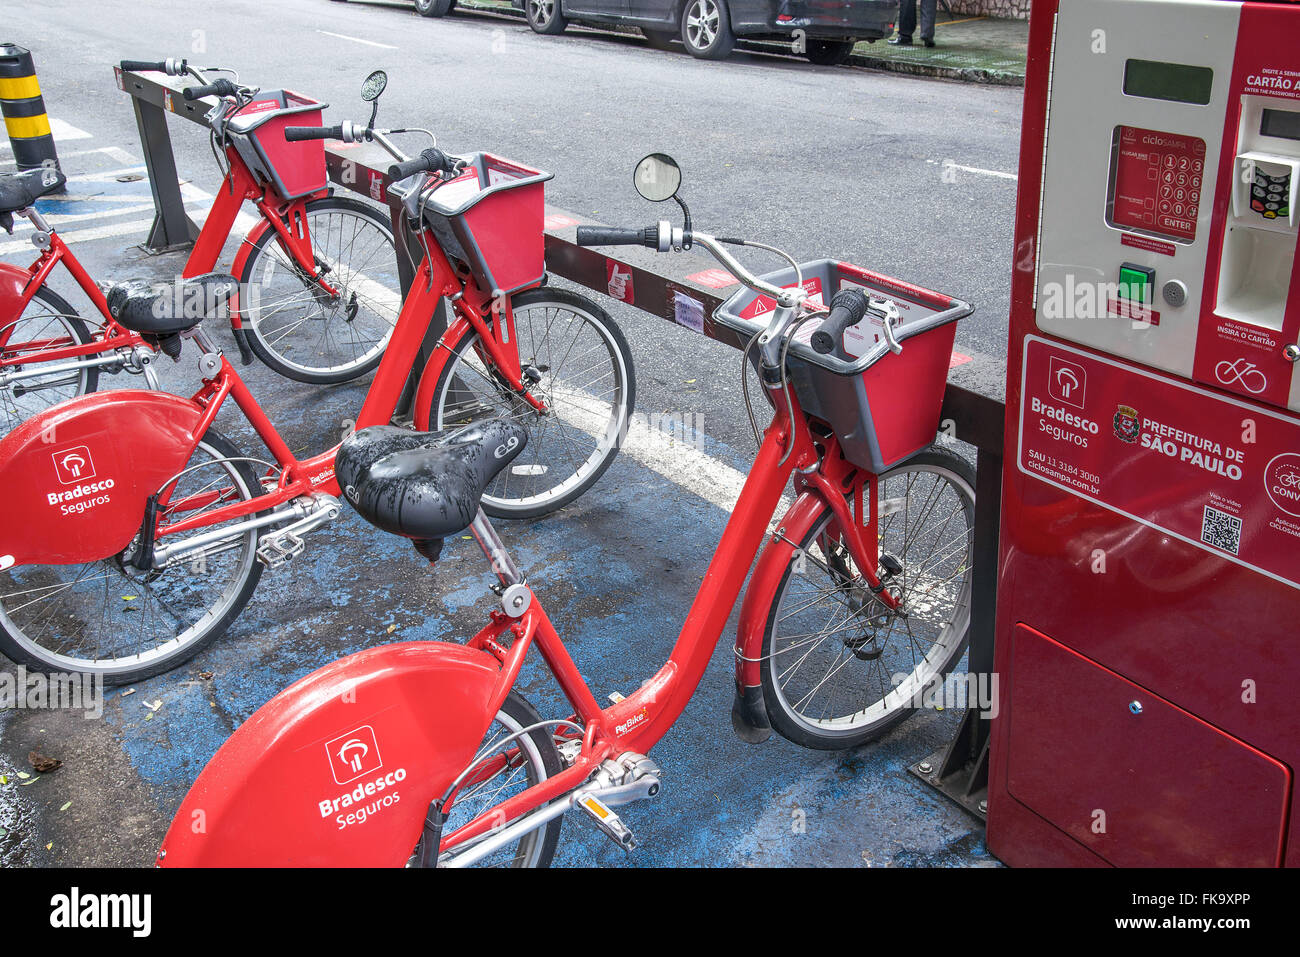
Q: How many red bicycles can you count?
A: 3